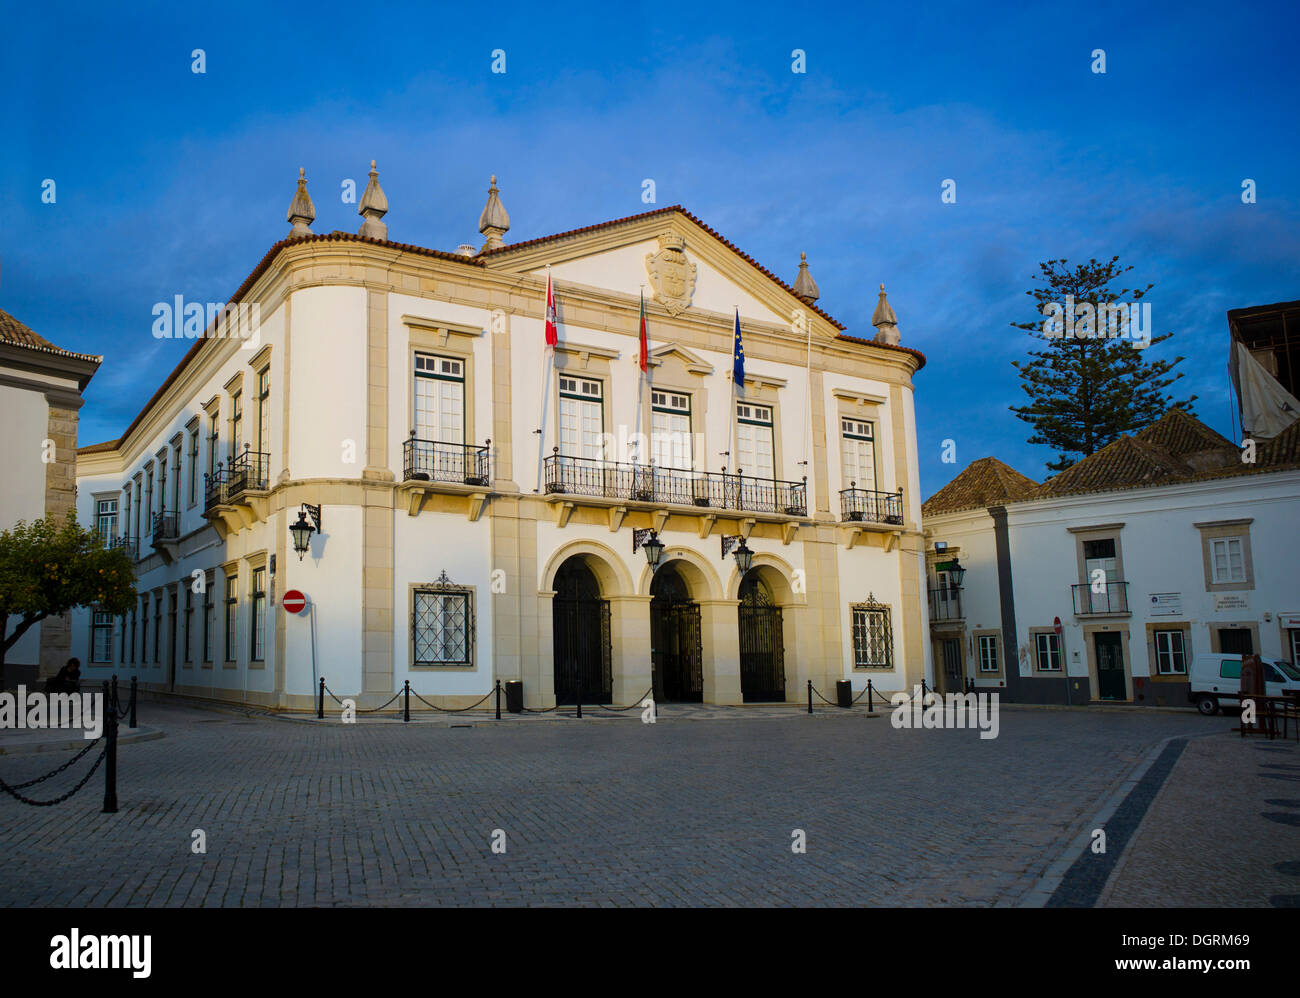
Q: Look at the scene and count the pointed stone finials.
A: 5